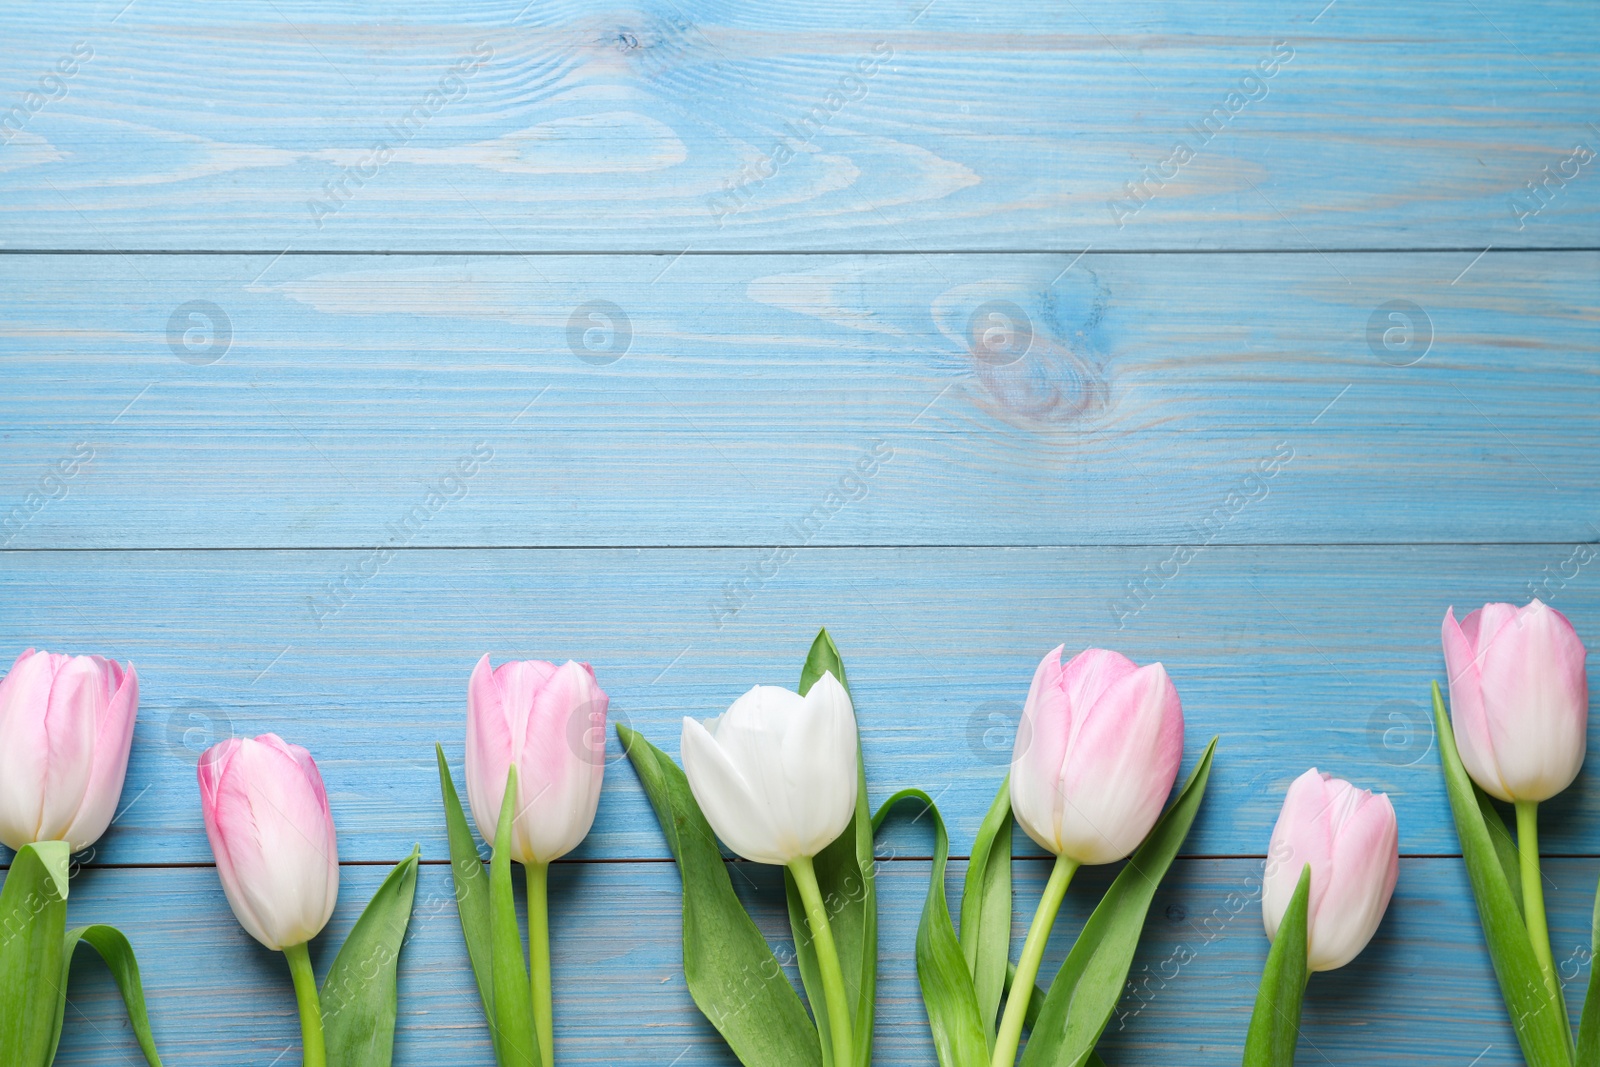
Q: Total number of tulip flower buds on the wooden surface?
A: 7